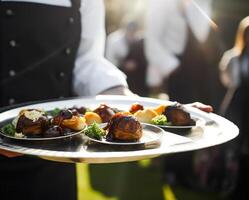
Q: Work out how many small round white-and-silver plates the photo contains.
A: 3